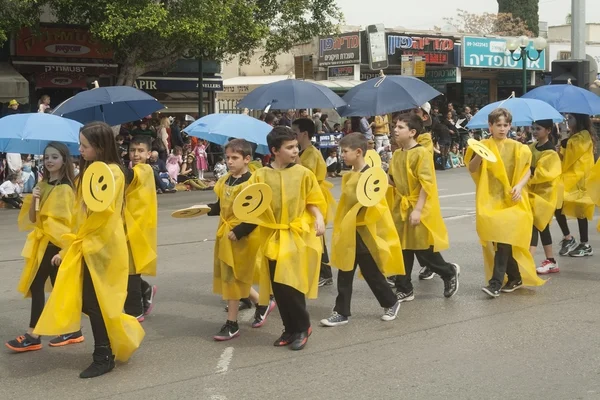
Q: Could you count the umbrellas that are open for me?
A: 7